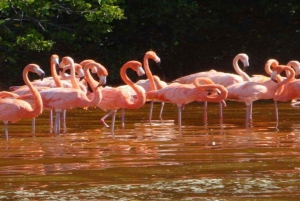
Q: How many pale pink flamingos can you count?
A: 1